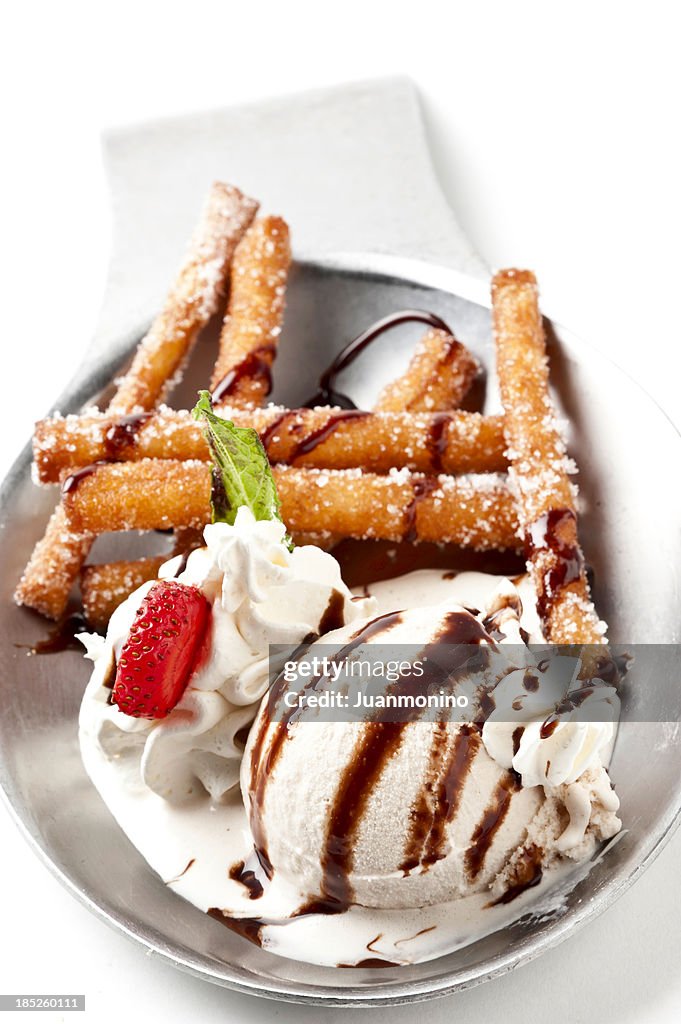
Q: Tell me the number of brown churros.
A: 7